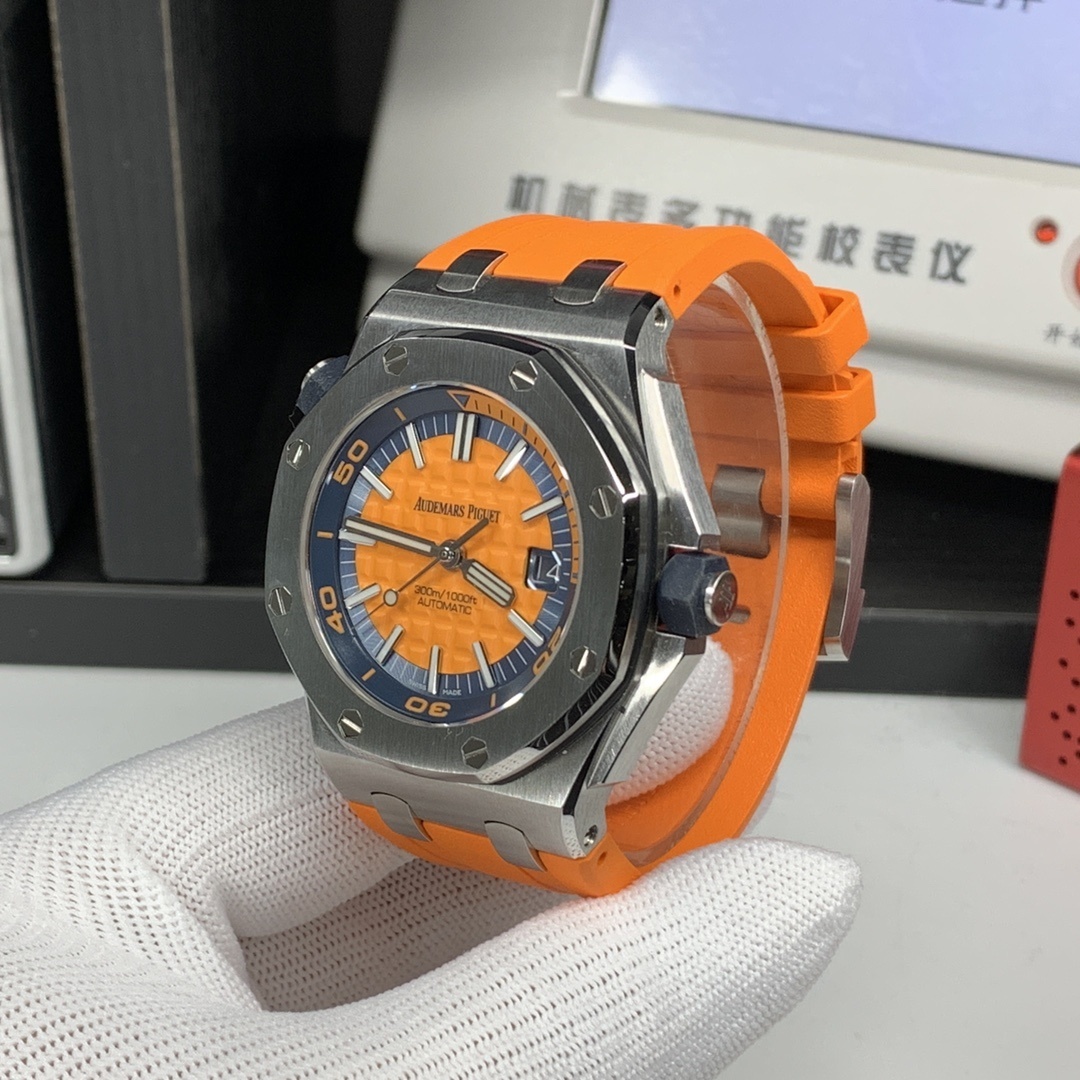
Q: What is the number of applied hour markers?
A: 11